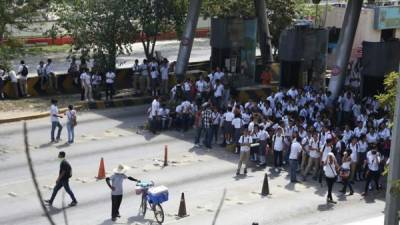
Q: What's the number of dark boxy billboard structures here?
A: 3